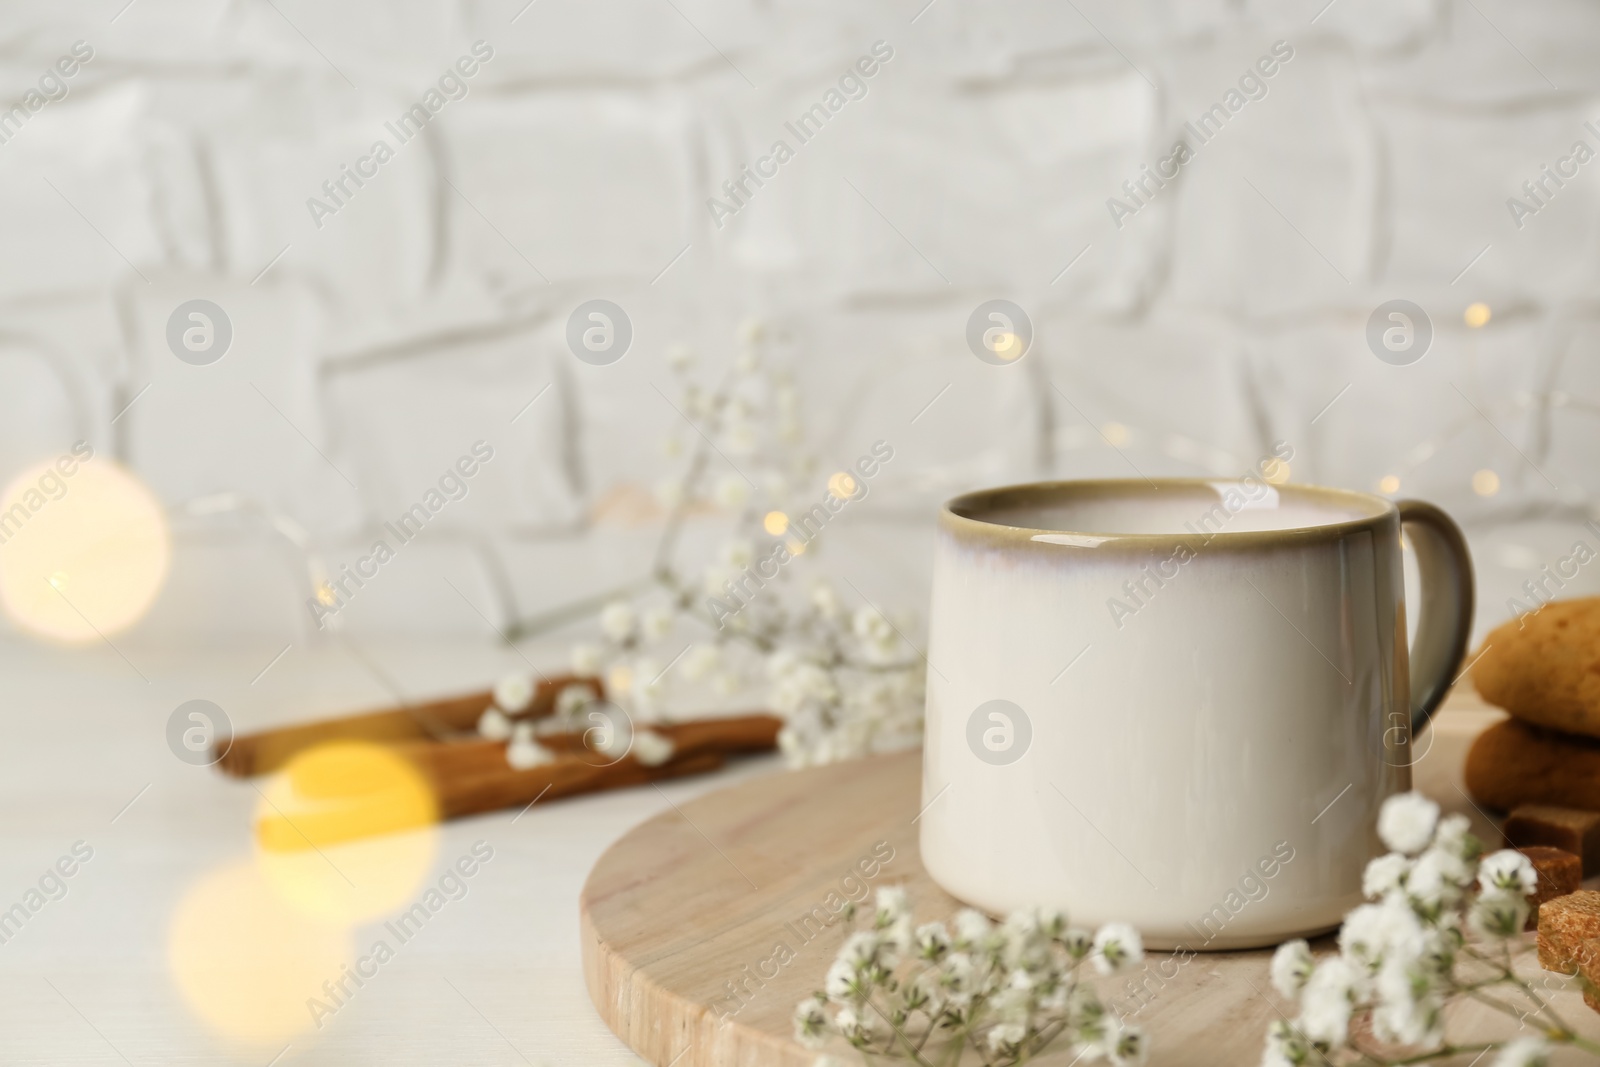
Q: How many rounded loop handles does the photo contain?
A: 1